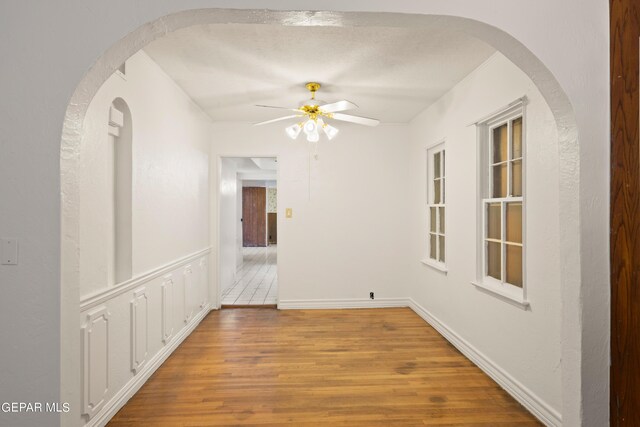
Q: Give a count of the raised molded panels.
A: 5